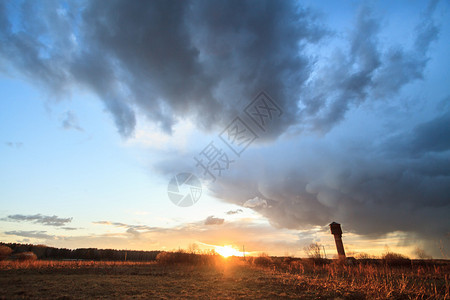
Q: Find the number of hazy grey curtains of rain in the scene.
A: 1